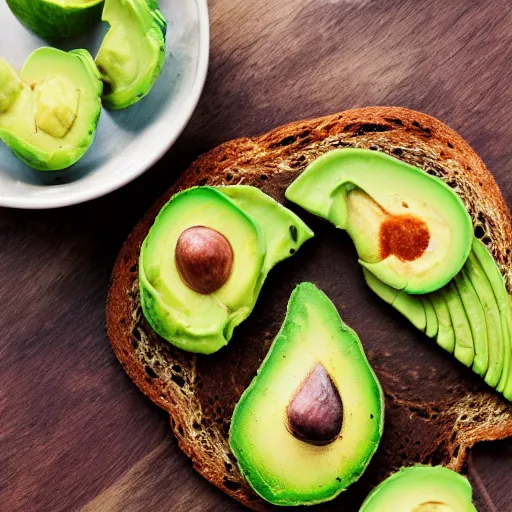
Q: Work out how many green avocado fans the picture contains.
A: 1